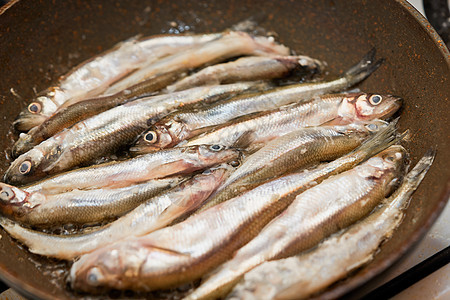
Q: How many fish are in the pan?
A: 14